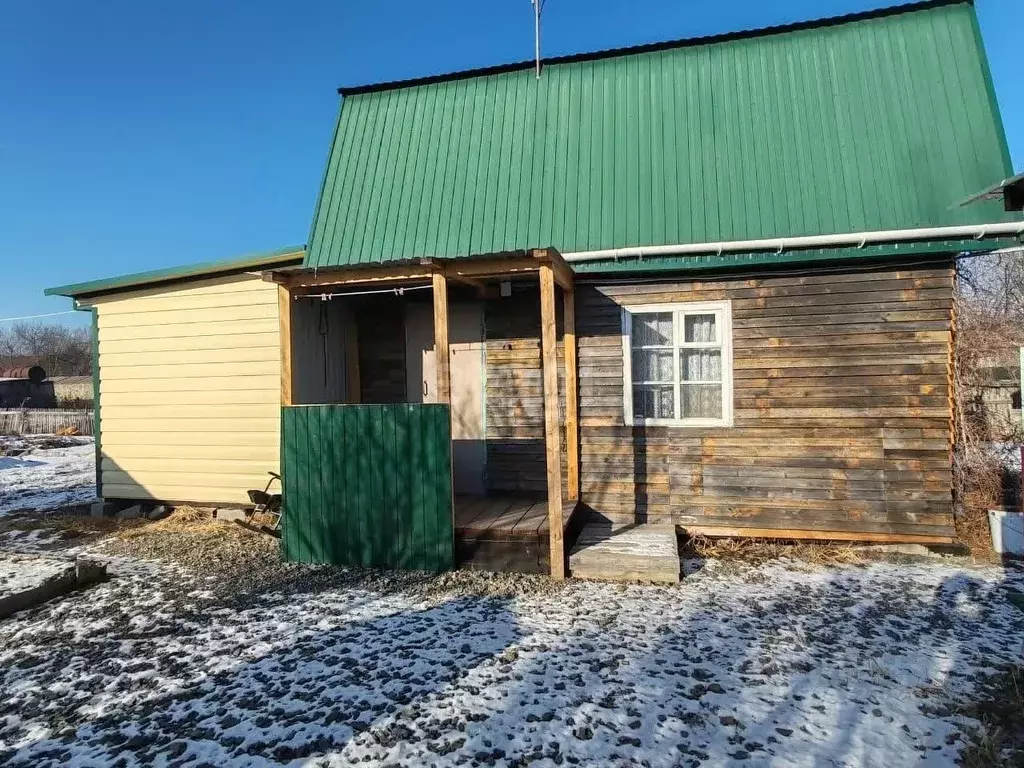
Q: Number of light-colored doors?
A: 1